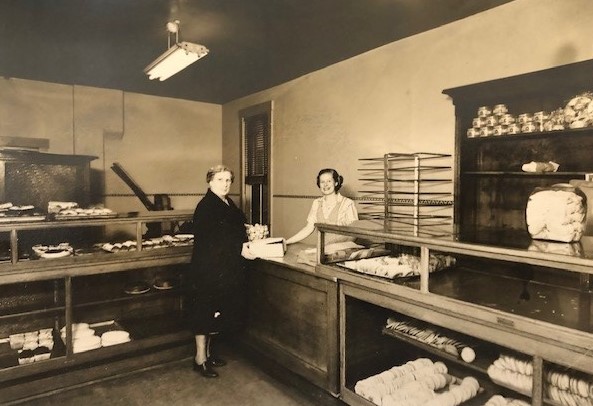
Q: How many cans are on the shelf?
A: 12